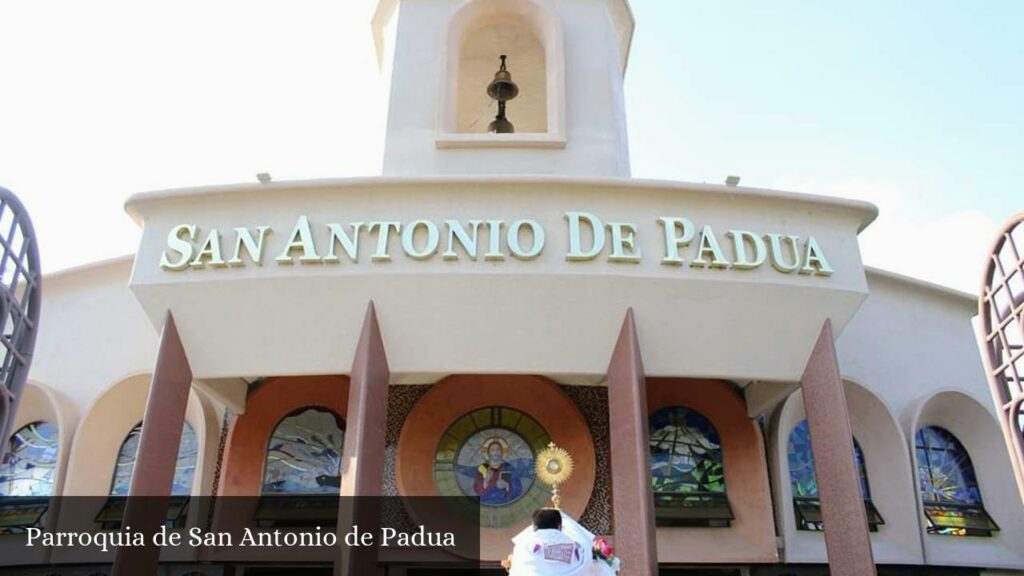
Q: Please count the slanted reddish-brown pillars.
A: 4